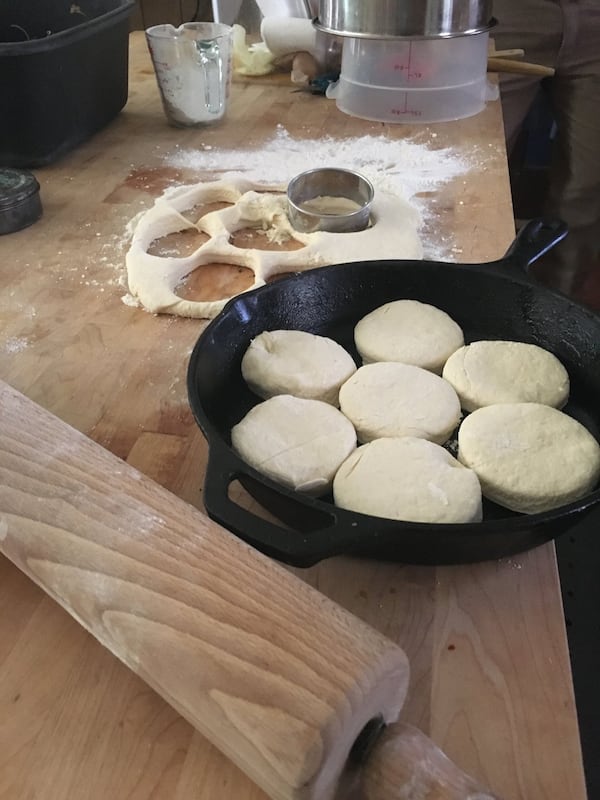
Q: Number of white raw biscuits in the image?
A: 7